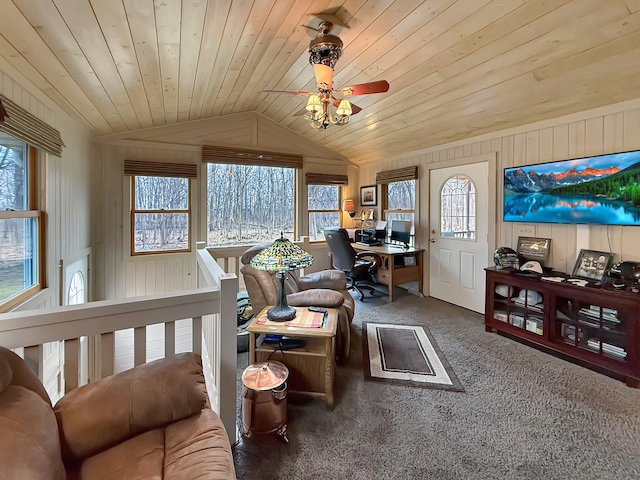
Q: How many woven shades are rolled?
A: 5